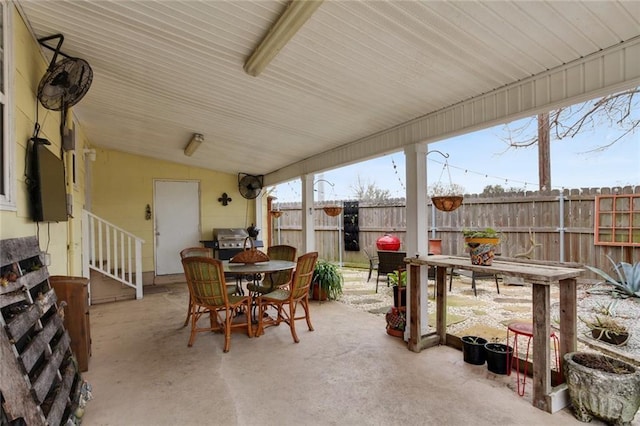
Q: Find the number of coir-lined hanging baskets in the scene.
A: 3